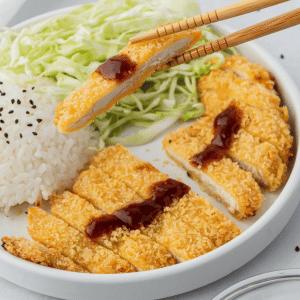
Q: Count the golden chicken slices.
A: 11